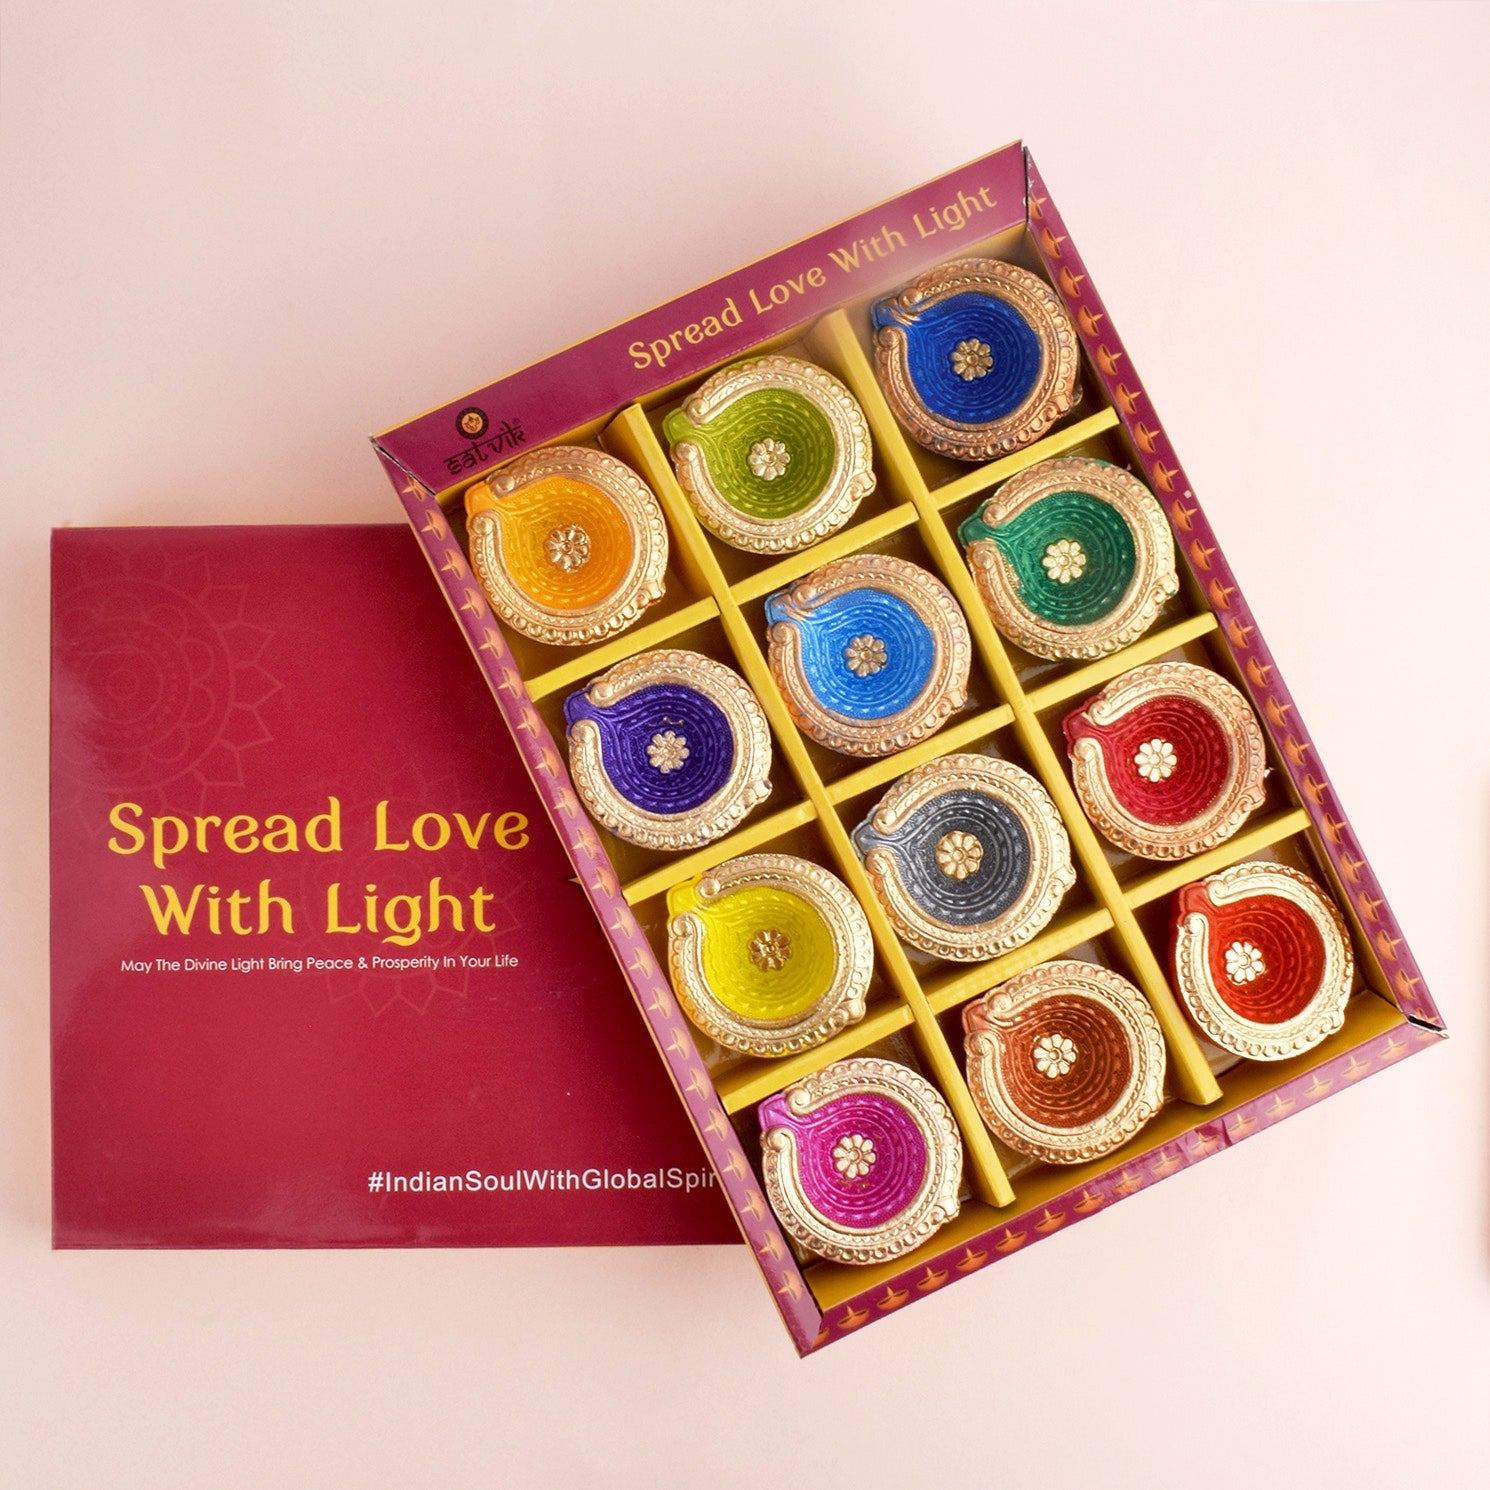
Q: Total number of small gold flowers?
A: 12